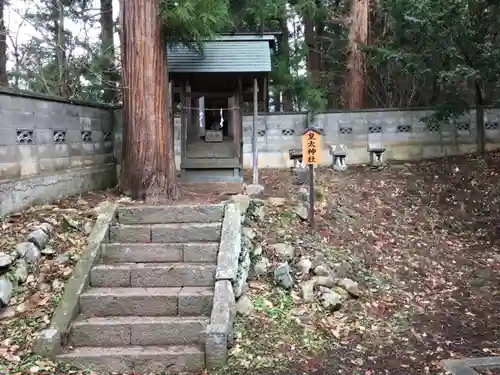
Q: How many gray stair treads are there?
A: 7